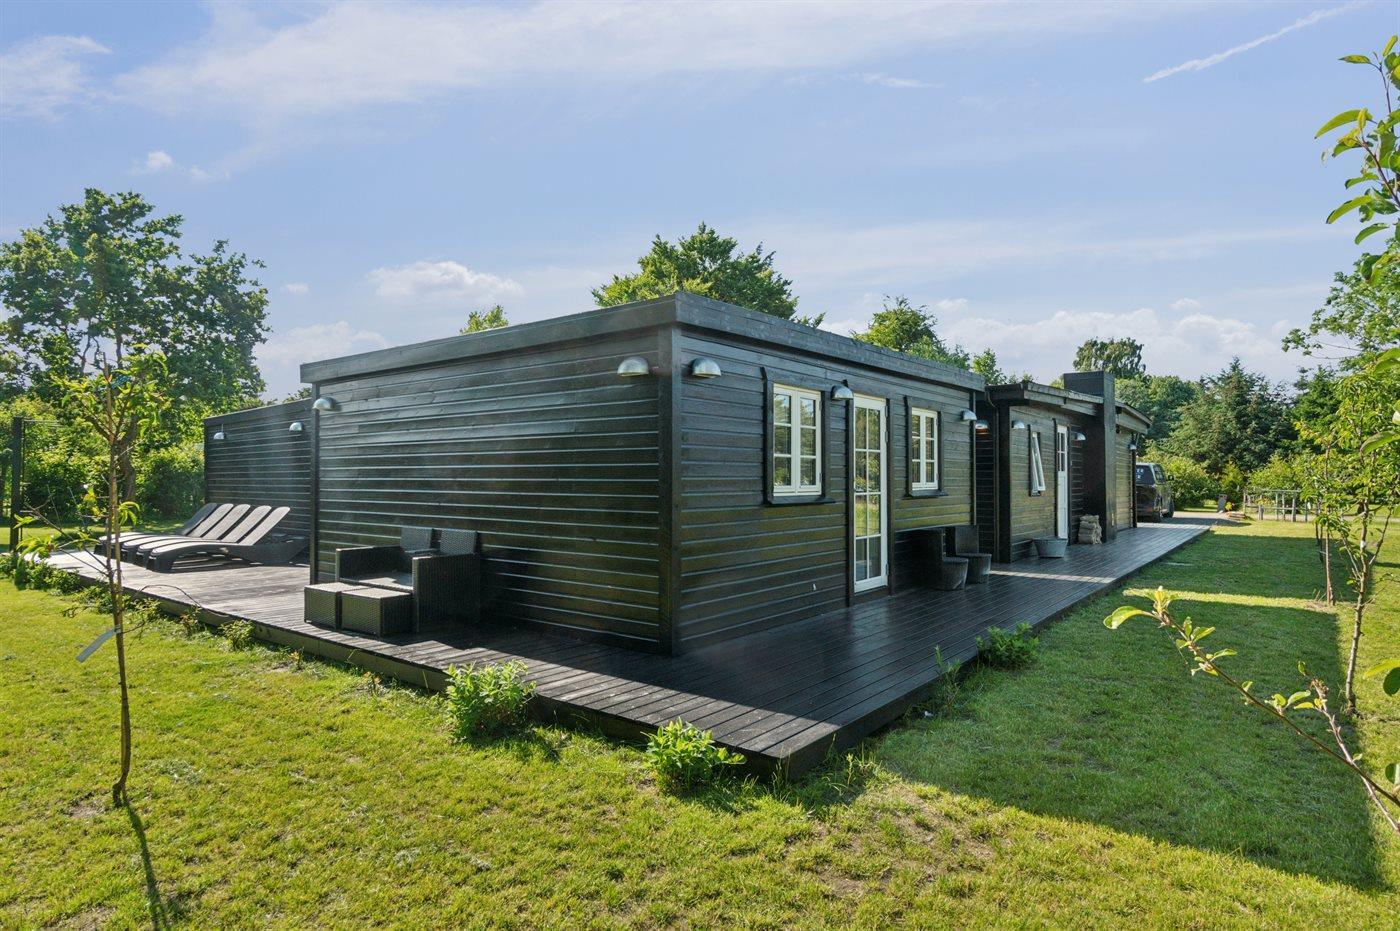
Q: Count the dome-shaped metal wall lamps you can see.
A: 11